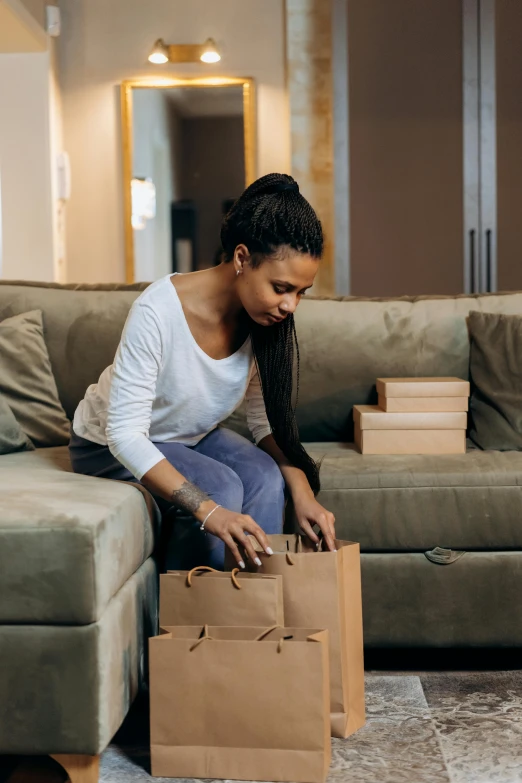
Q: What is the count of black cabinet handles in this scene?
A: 2